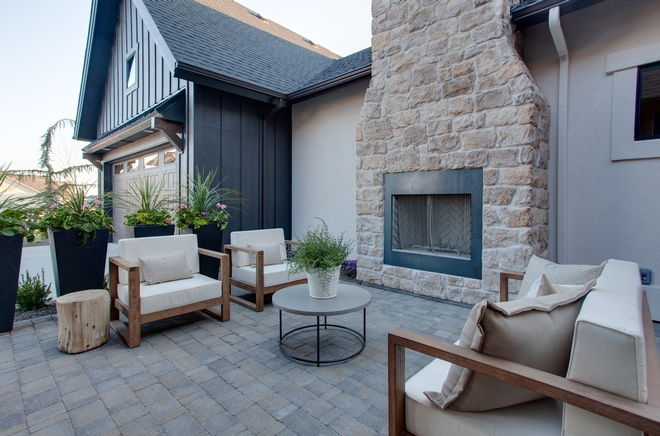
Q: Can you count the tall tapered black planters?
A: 4